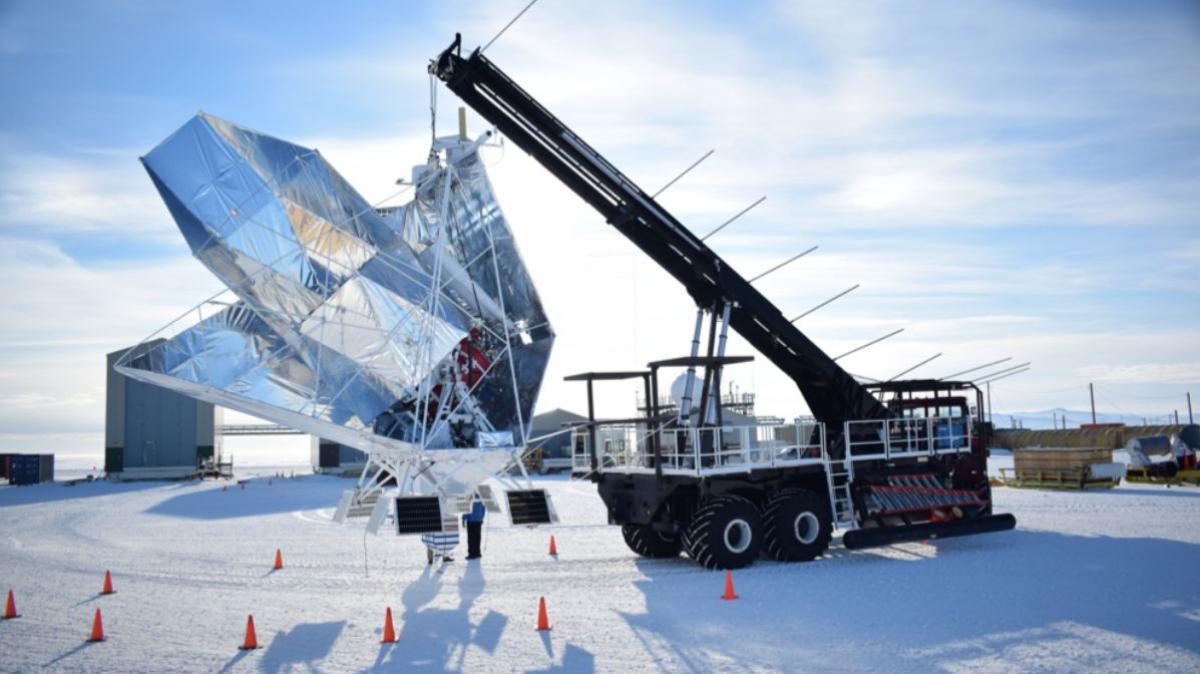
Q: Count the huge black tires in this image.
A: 3